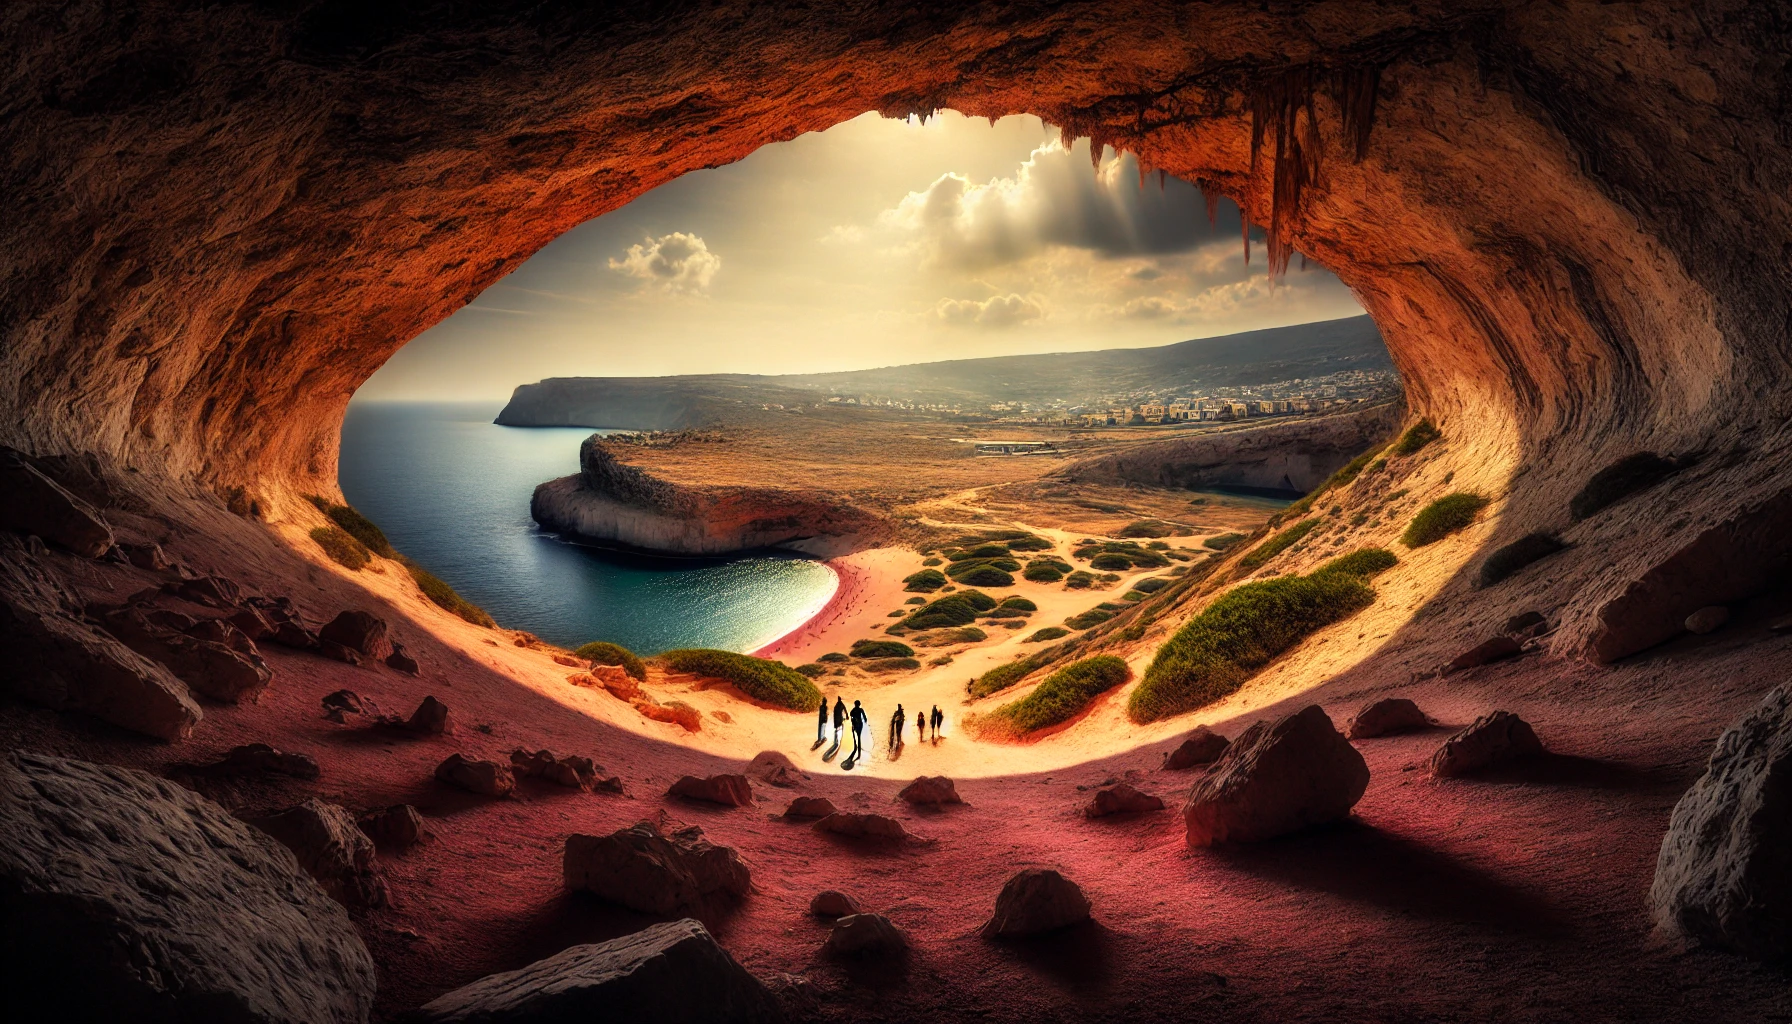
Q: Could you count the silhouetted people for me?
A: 7